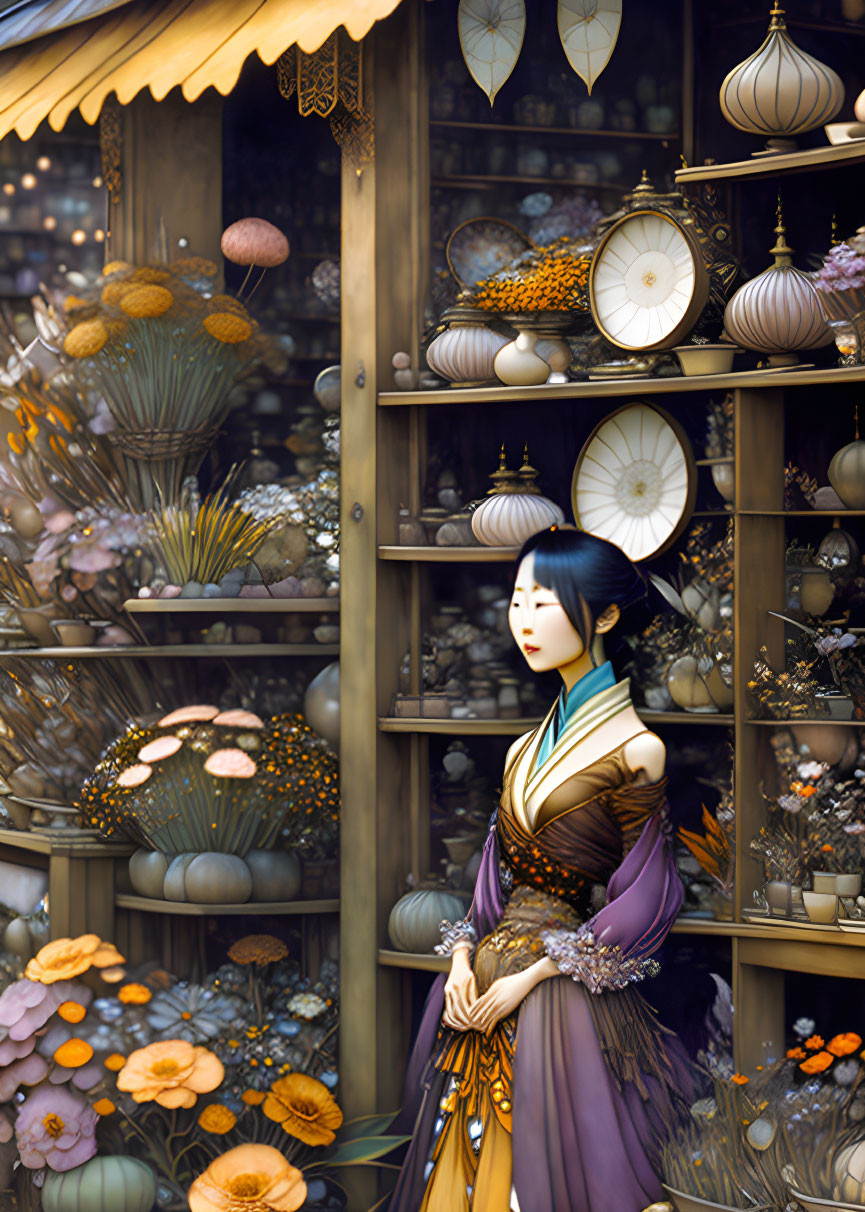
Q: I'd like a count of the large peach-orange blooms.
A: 4